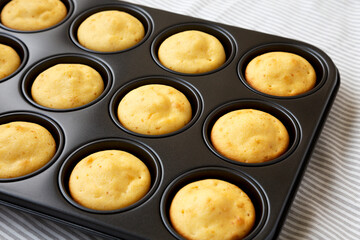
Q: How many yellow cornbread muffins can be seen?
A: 11